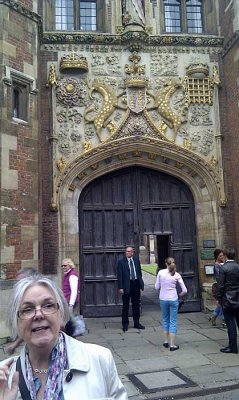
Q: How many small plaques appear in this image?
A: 3